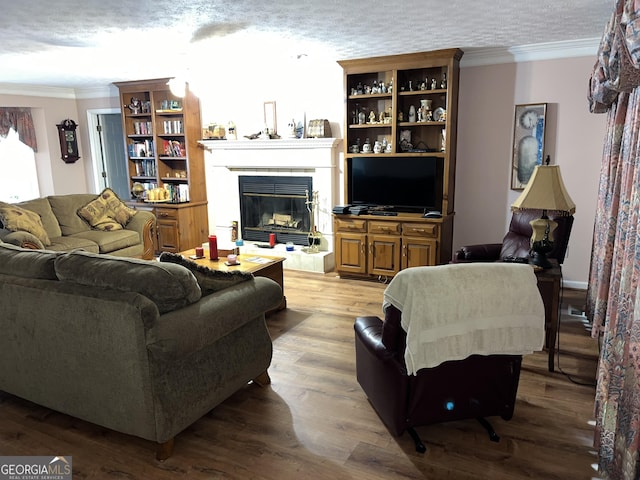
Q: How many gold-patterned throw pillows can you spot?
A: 2